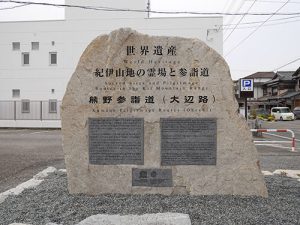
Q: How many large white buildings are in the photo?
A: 1